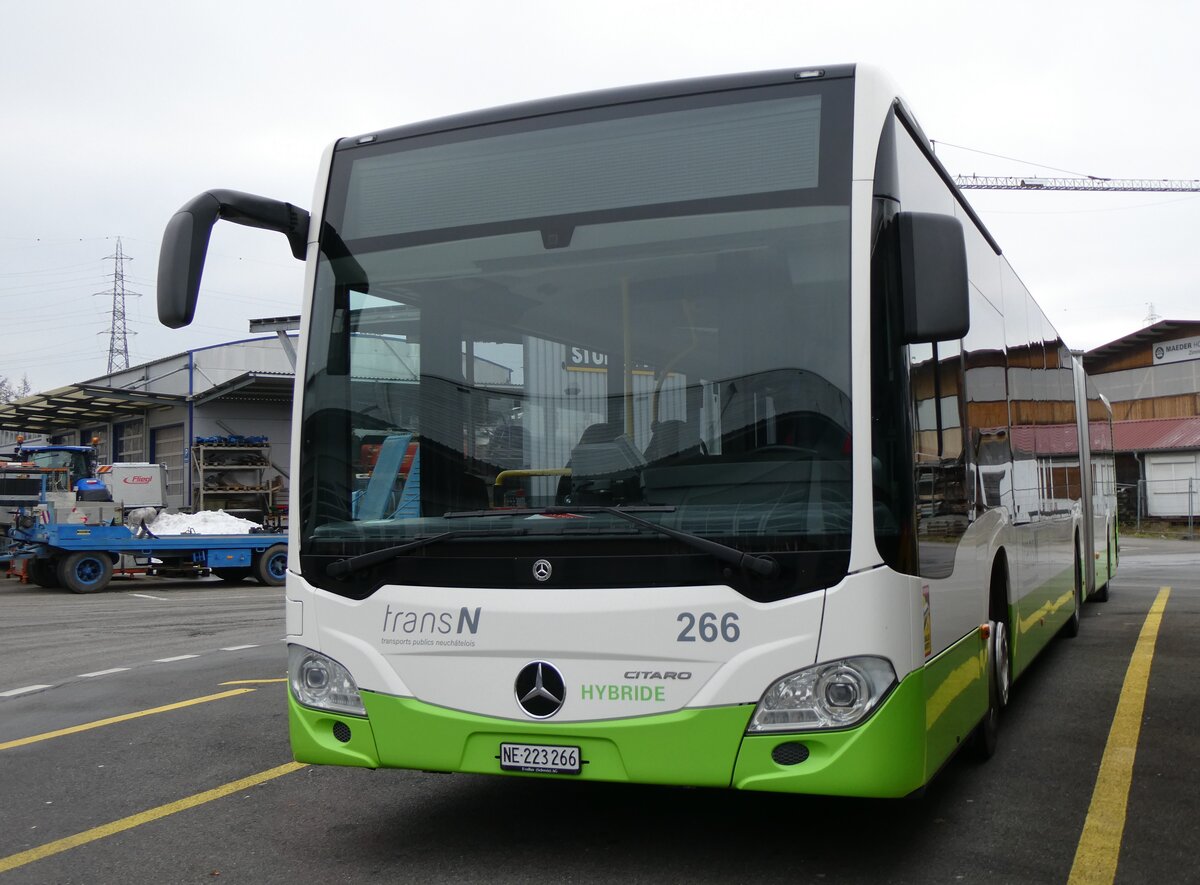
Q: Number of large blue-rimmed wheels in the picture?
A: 2